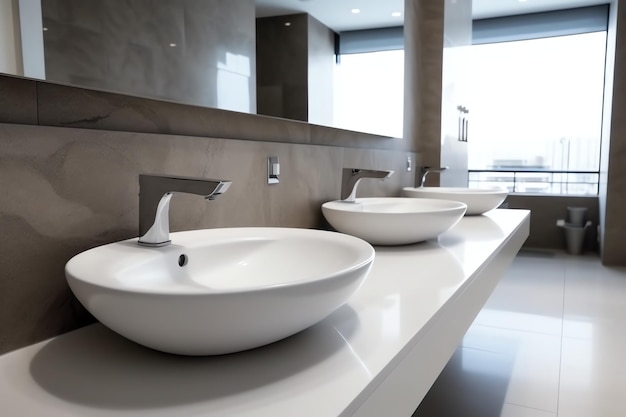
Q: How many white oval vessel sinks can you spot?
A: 3